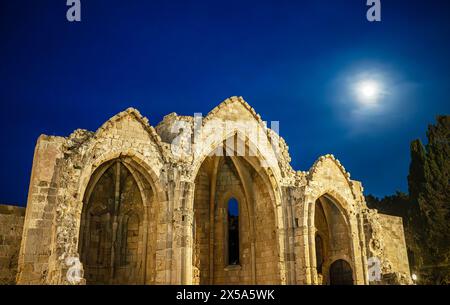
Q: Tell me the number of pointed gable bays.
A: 3